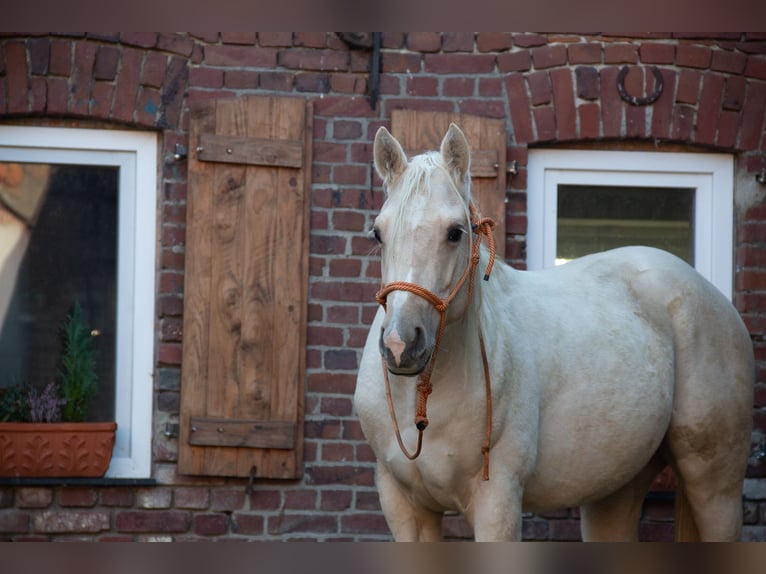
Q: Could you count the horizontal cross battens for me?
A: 3